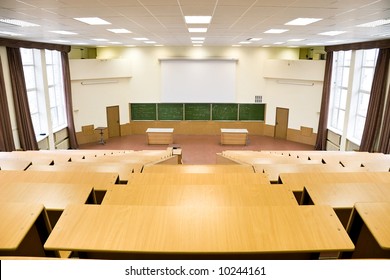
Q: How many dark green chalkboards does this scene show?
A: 5